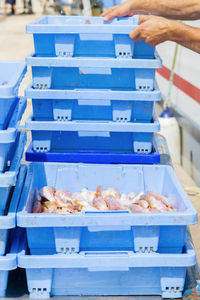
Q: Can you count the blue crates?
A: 12